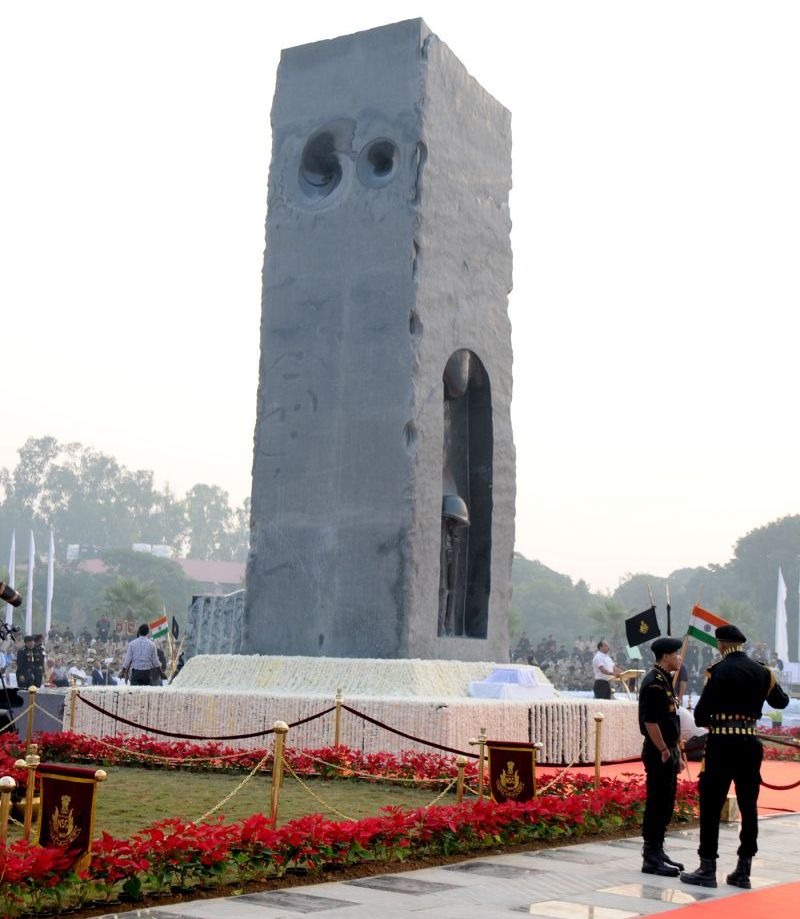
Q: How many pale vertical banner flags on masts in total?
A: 4